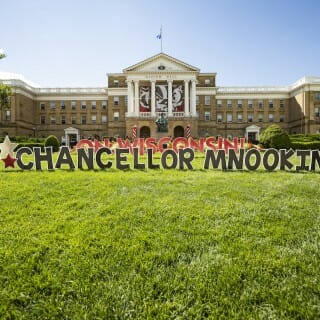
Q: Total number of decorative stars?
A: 2